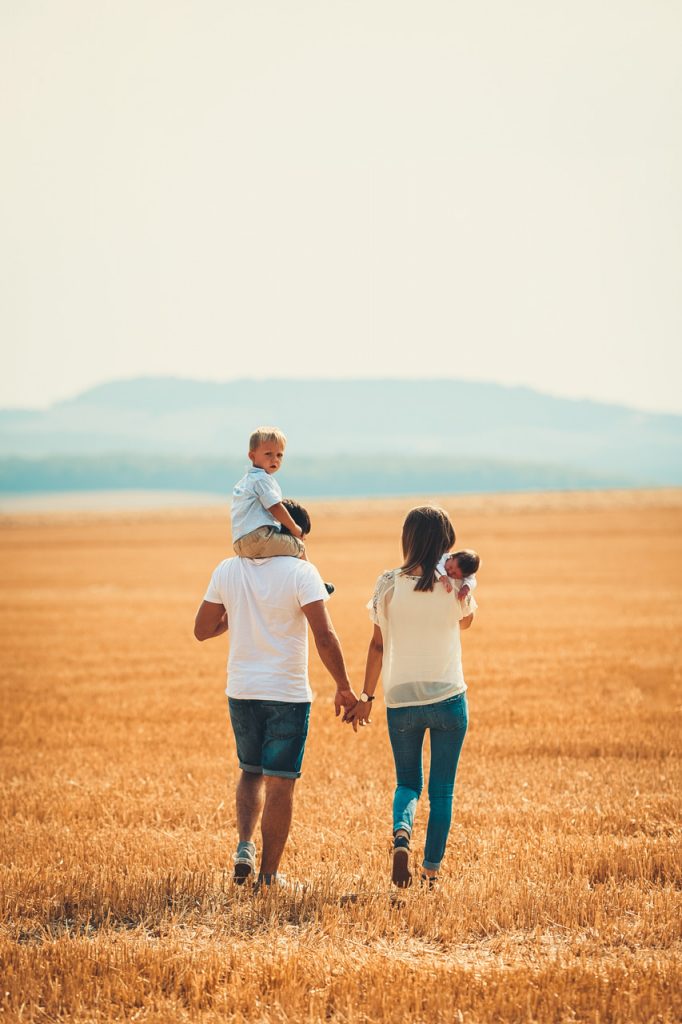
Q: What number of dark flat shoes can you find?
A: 2